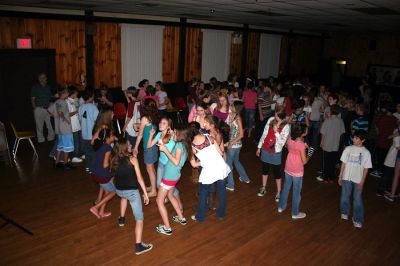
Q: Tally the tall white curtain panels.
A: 3